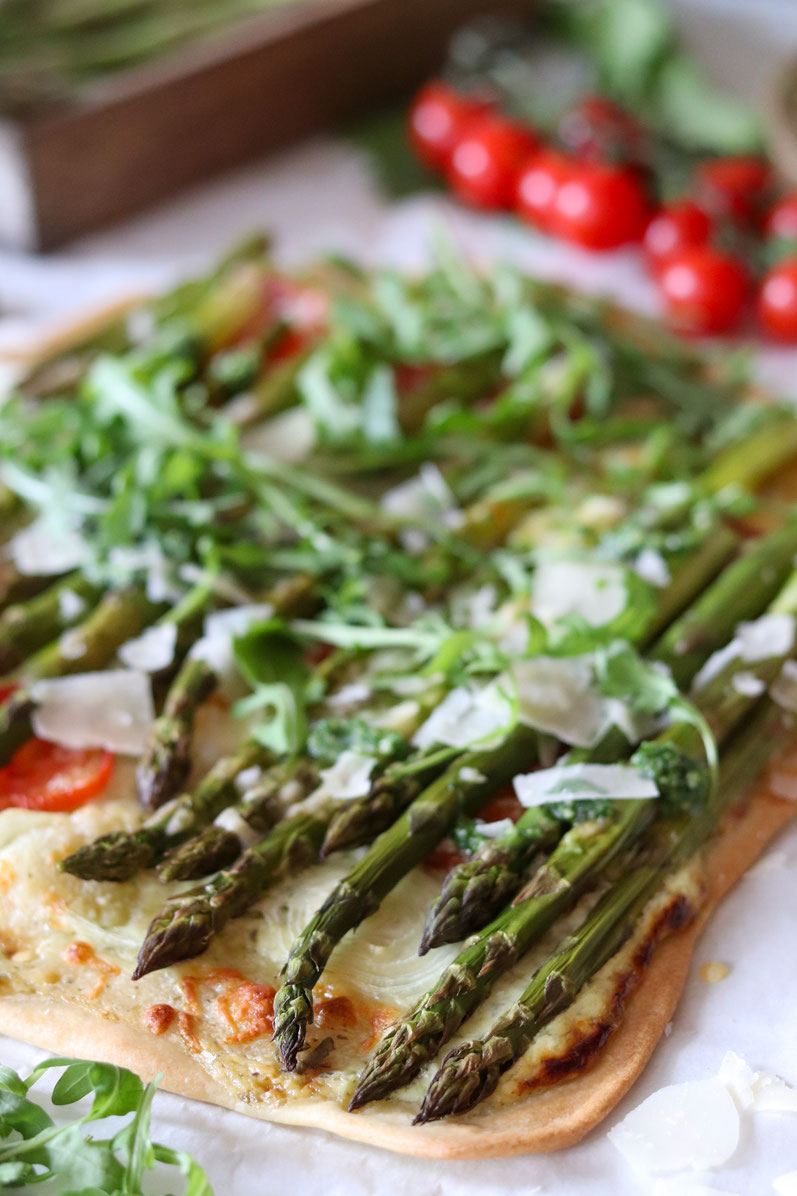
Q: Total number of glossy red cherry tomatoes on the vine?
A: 10